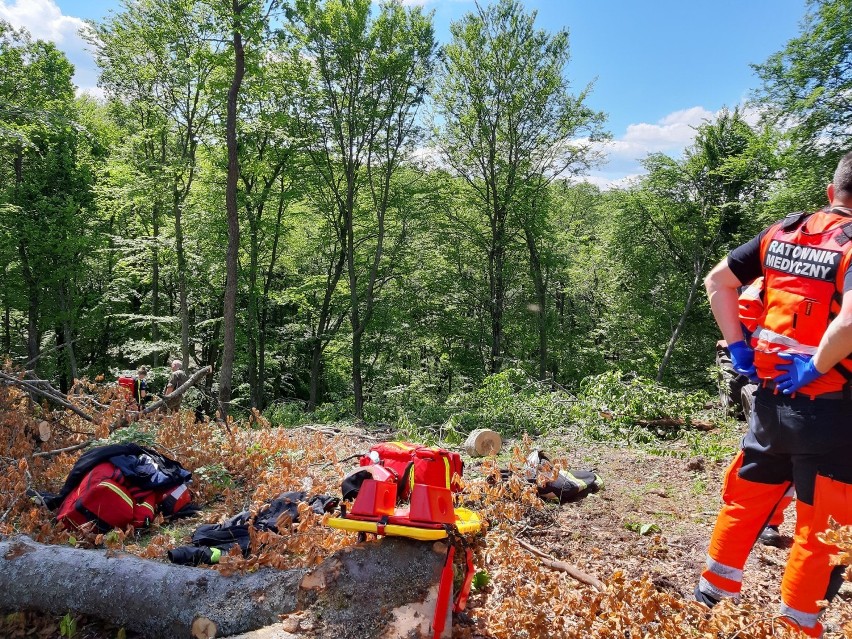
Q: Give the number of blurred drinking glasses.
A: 0